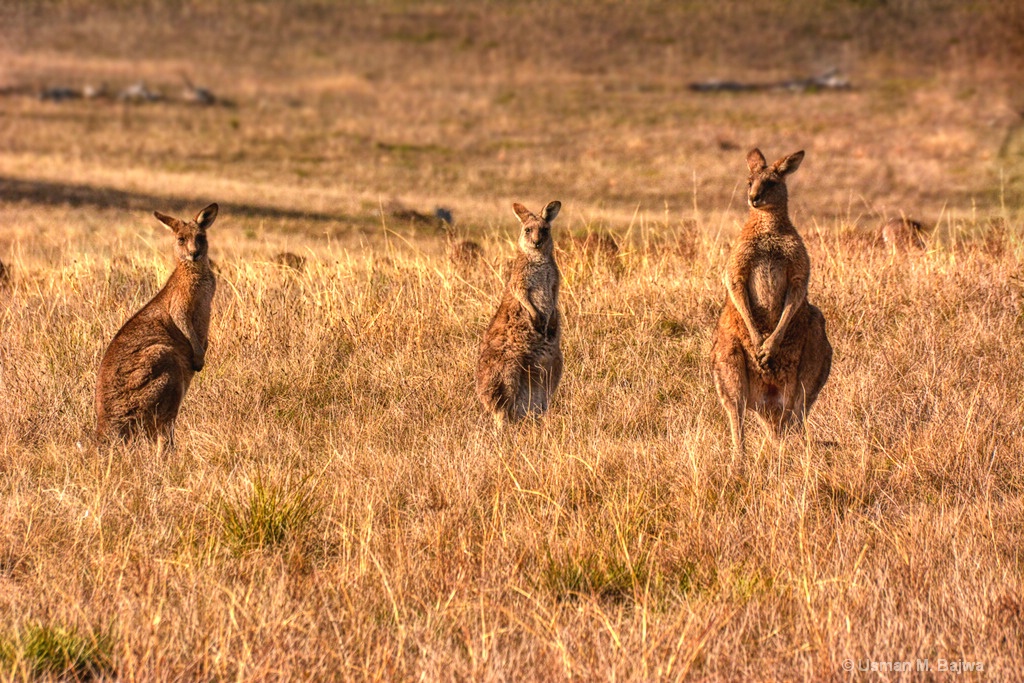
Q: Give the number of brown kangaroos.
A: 3